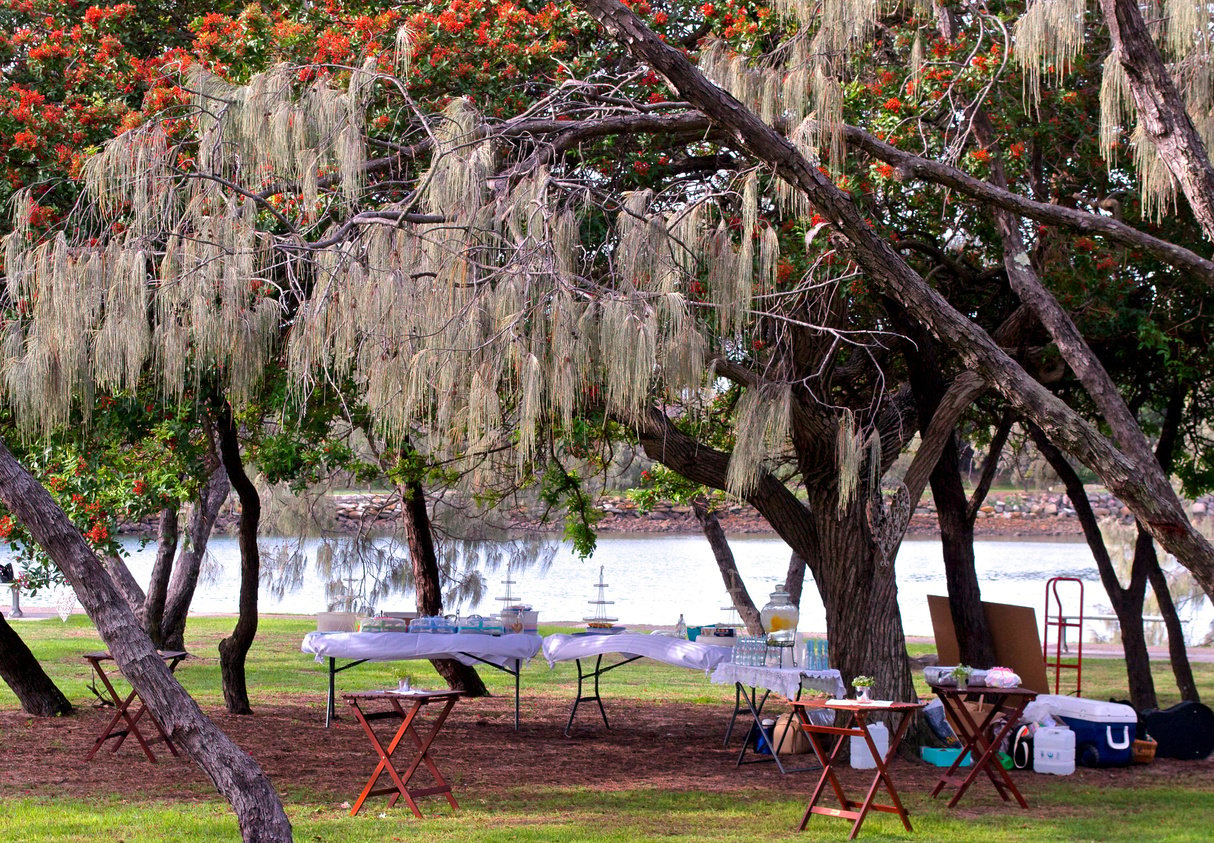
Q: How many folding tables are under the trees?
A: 7